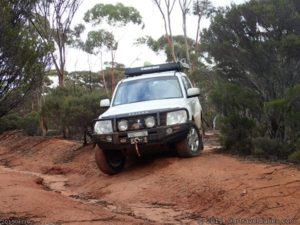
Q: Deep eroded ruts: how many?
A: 1